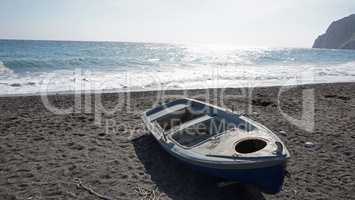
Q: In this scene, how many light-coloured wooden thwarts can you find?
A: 2